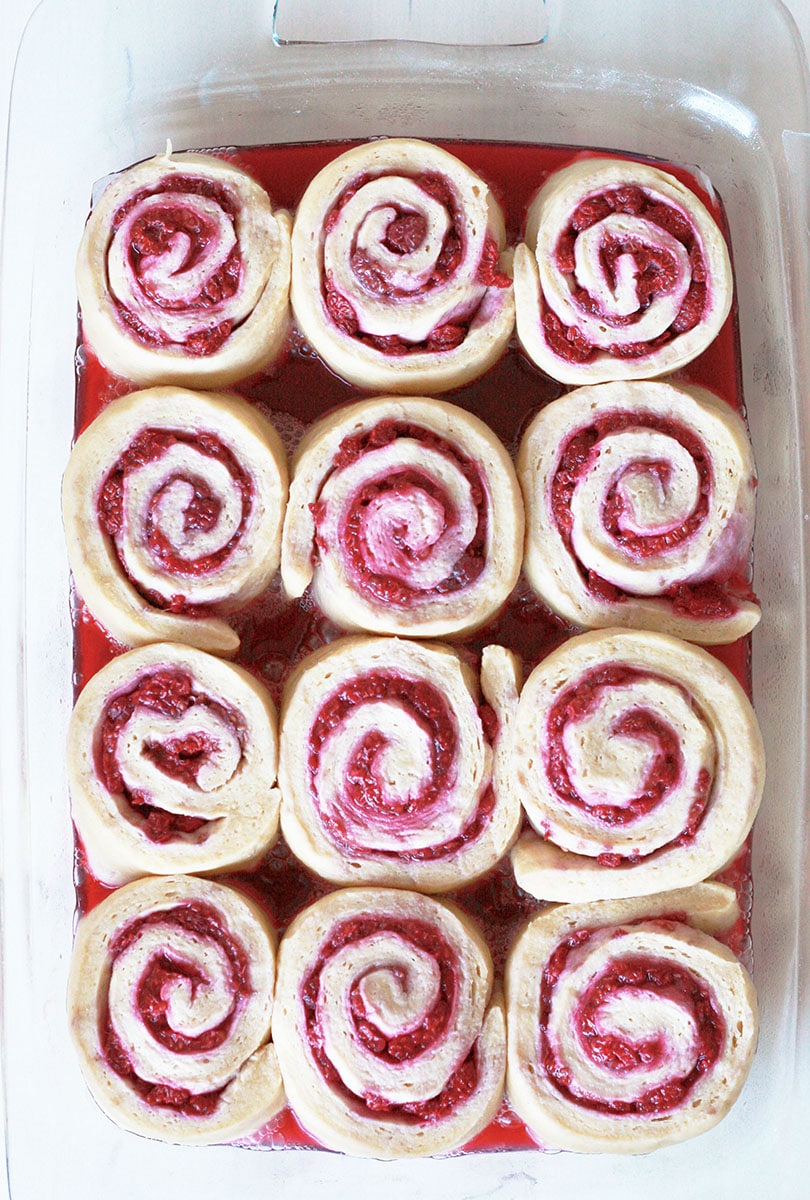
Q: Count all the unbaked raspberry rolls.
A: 12